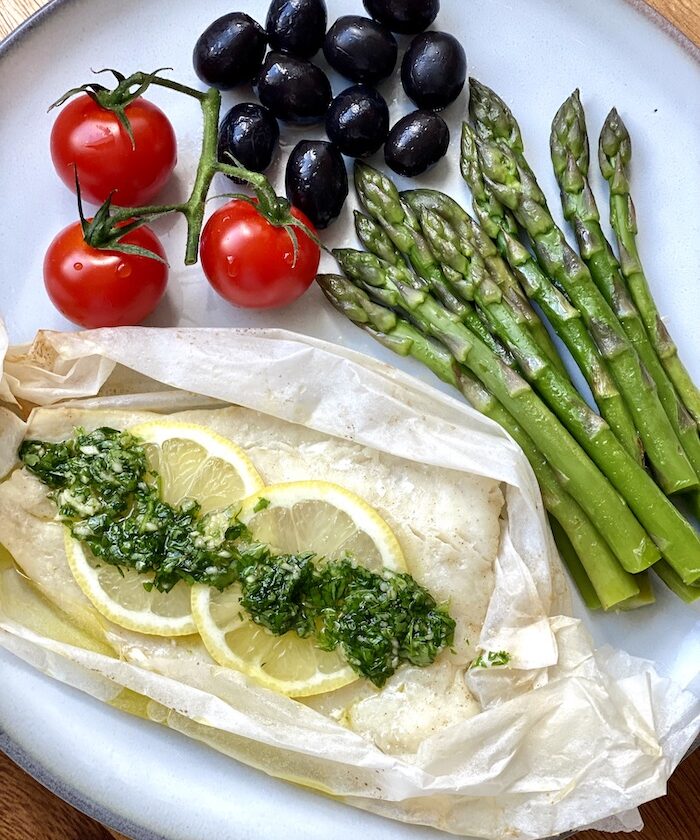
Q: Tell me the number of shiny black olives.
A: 10